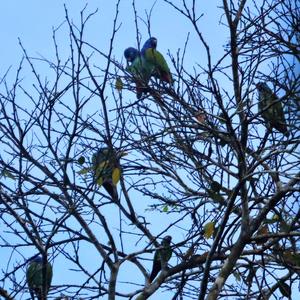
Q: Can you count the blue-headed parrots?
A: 6